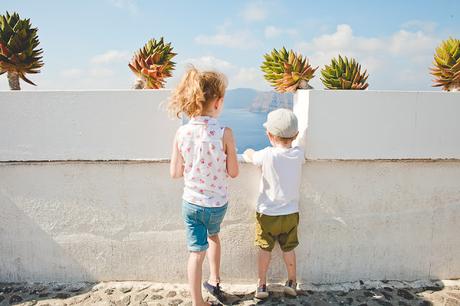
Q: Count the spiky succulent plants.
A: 5